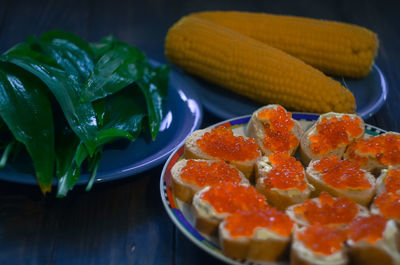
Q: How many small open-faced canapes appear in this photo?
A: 14